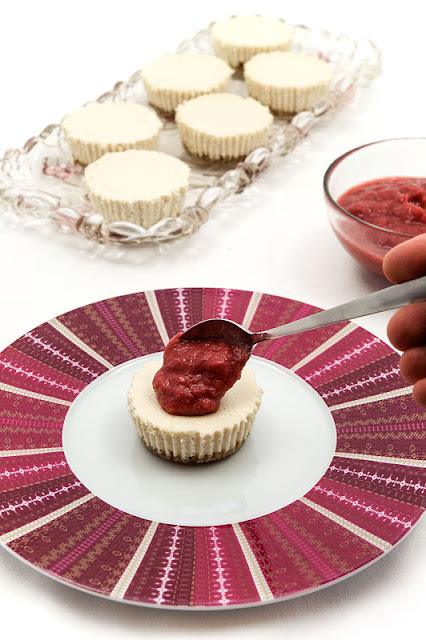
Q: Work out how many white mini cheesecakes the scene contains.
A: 7